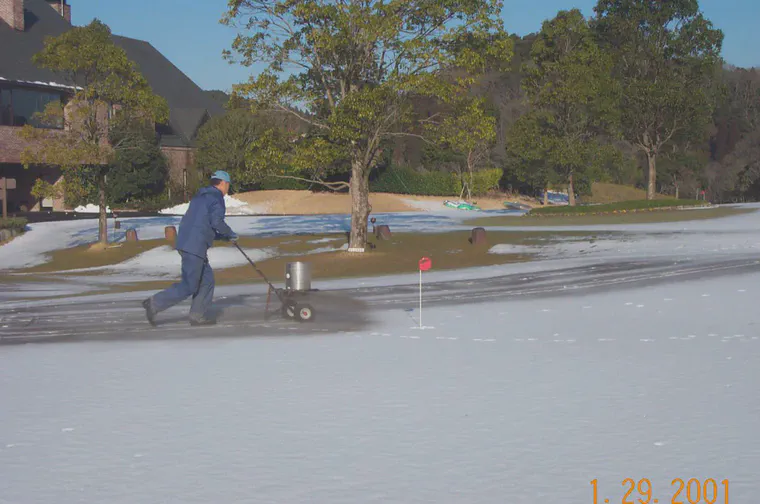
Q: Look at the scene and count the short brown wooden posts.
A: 4